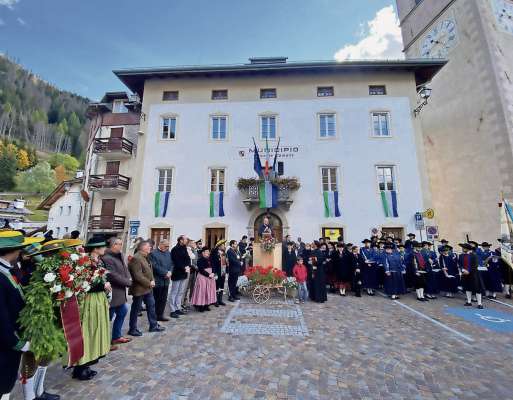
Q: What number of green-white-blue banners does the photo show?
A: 5